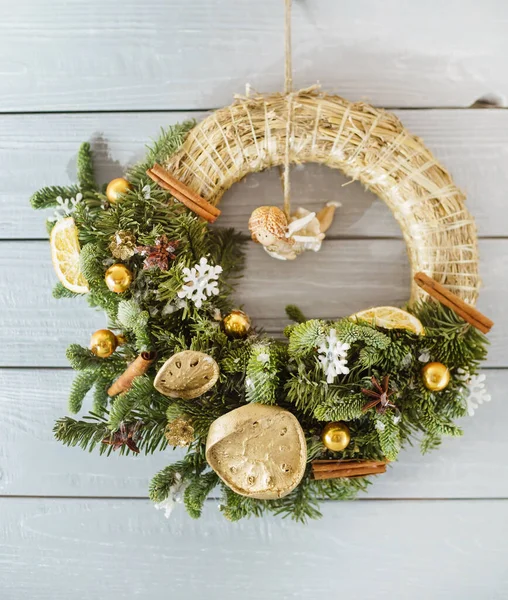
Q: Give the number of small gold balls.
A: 6